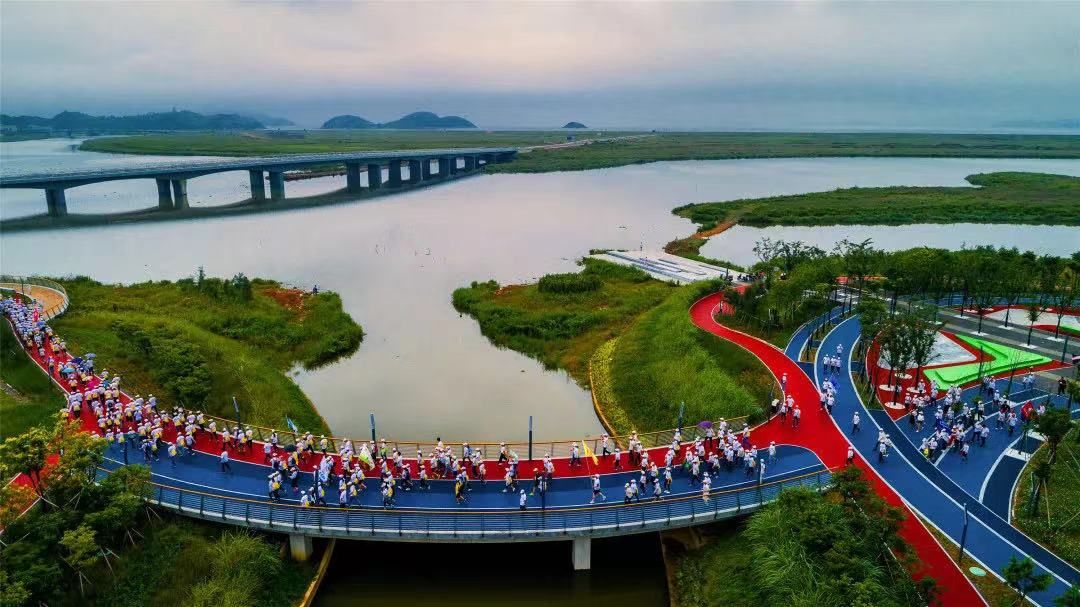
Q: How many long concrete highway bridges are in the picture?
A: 1